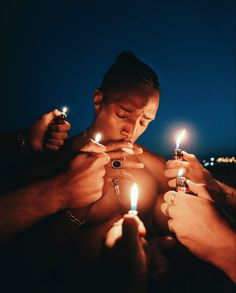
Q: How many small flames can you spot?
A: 5